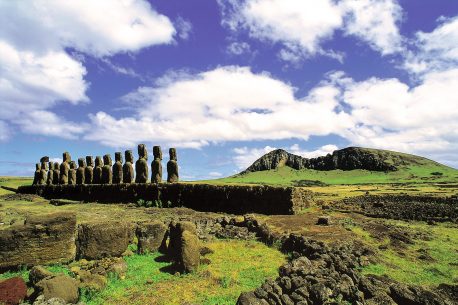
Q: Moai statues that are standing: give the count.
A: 15